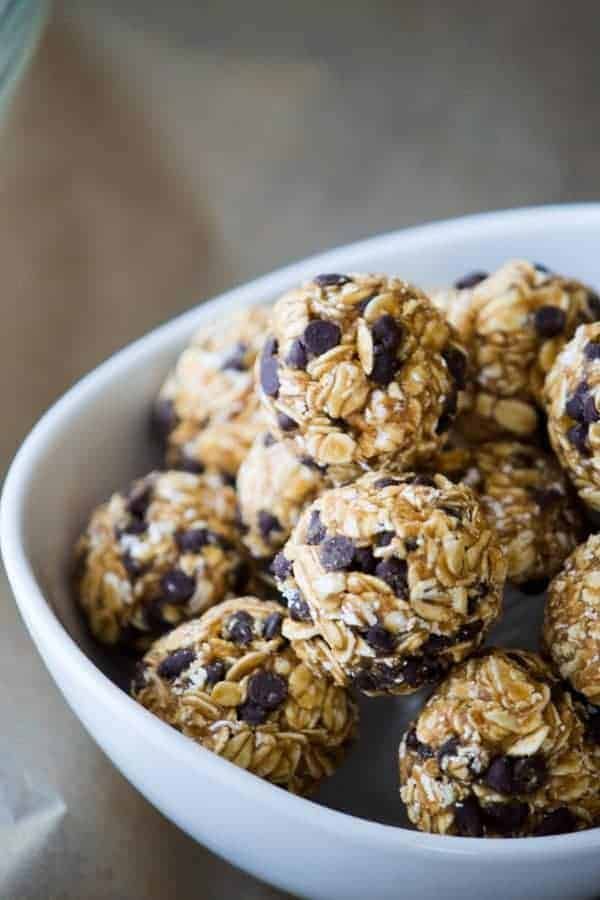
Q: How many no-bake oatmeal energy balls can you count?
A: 11